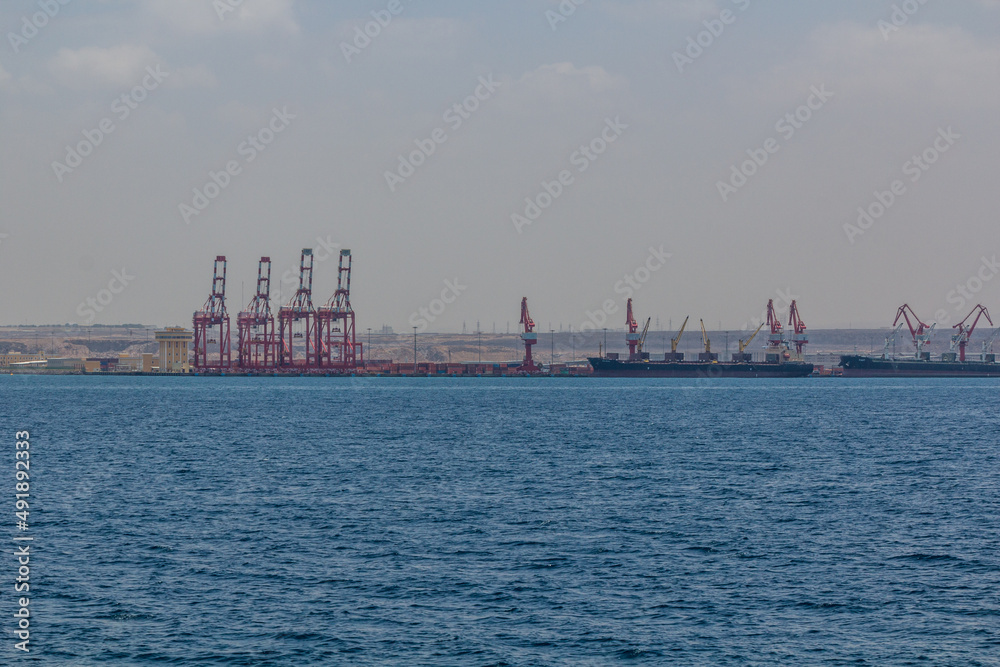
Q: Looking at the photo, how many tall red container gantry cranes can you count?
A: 4